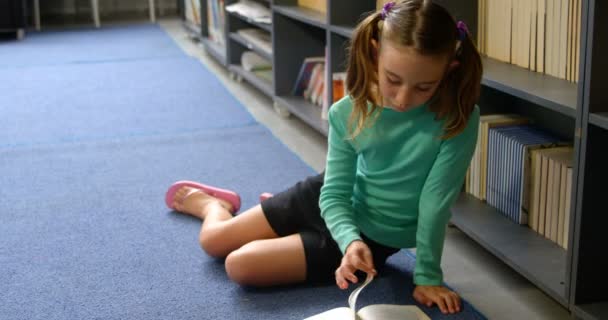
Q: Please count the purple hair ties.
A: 2